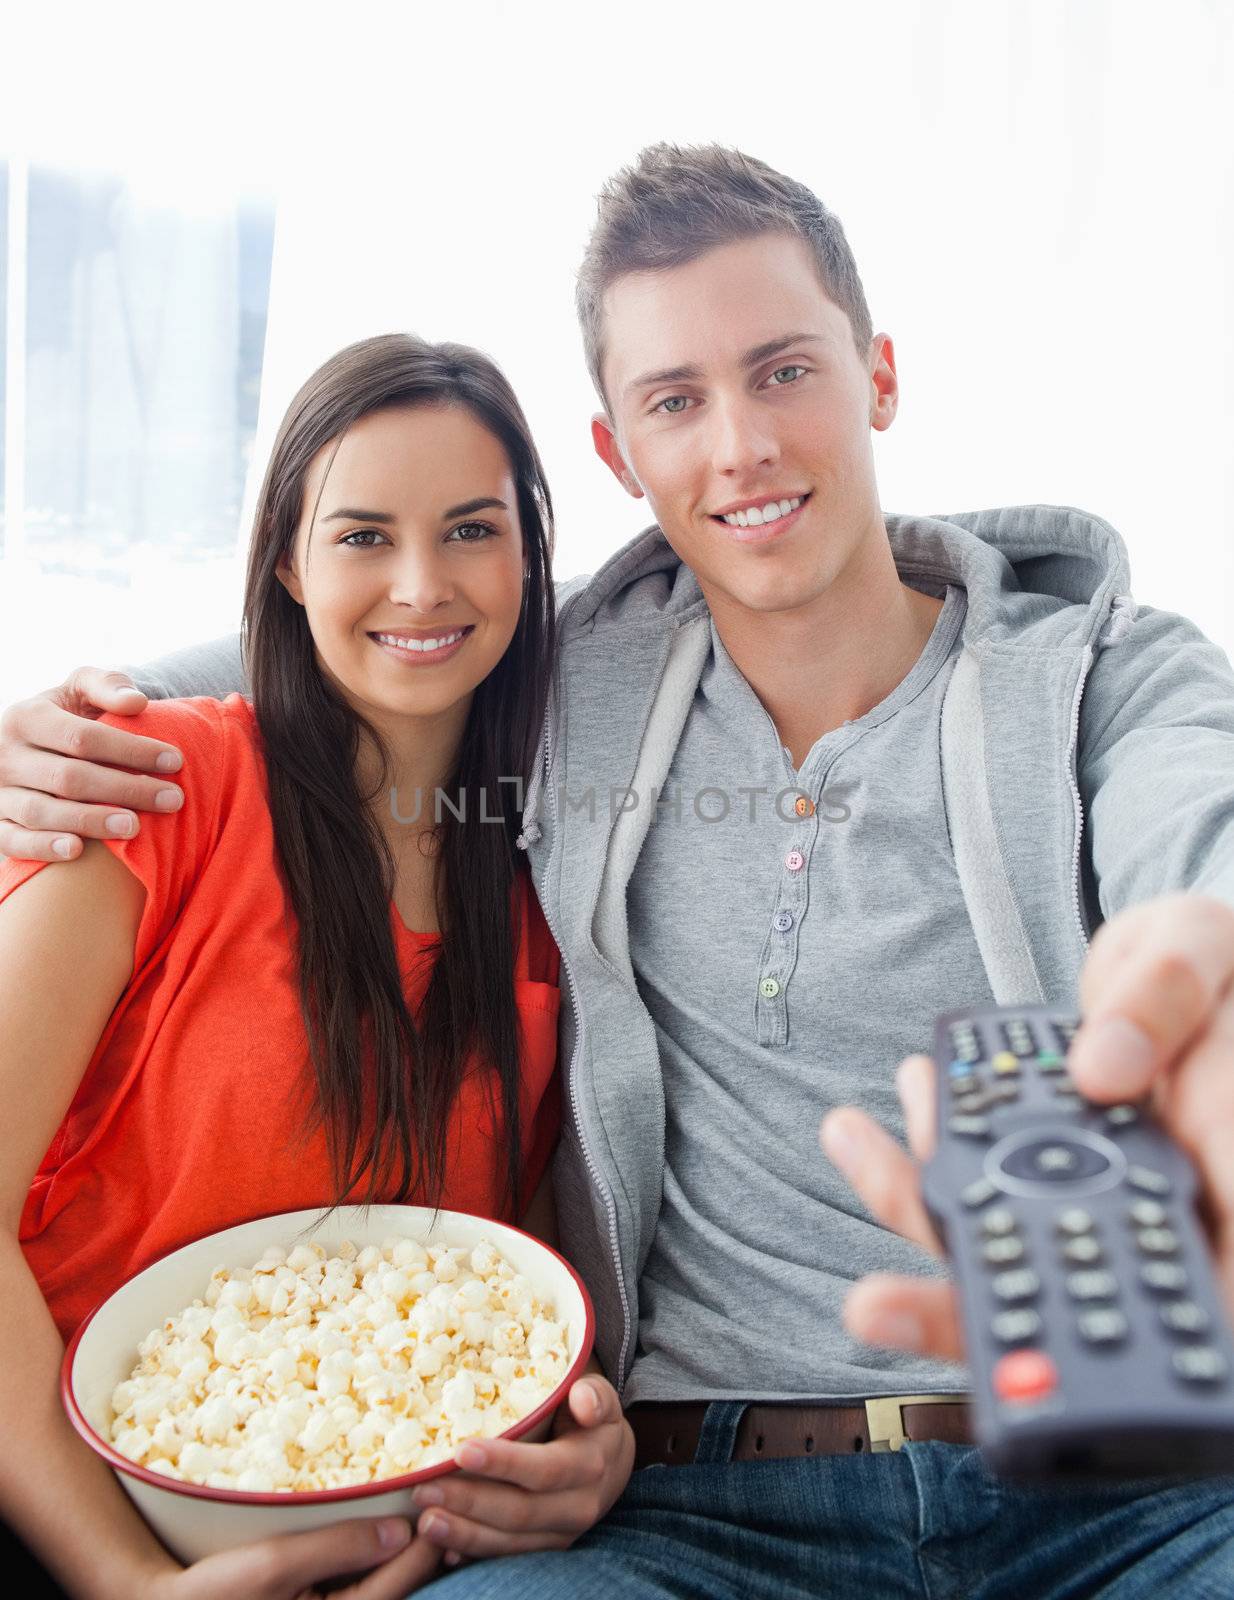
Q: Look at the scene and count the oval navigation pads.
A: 1